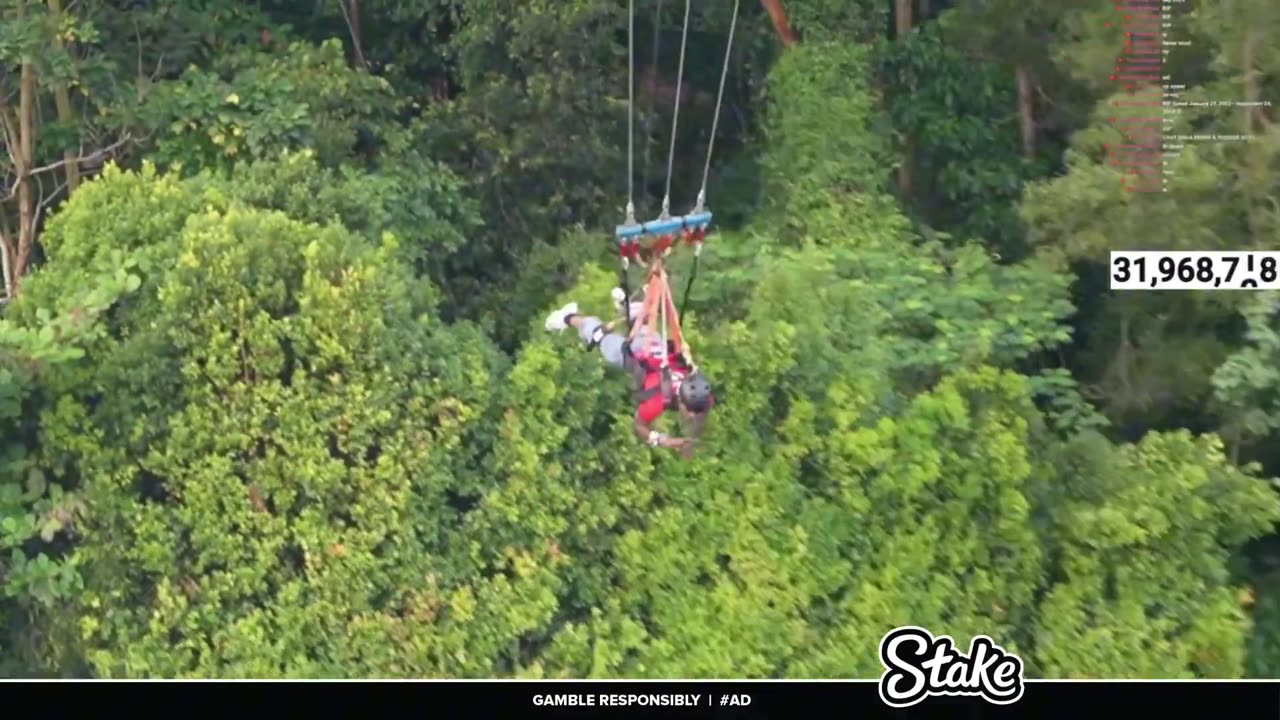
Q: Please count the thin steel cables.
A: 3